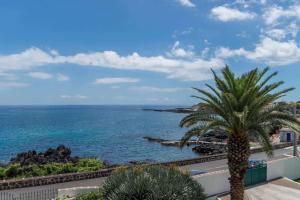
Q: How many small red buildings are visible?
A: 0